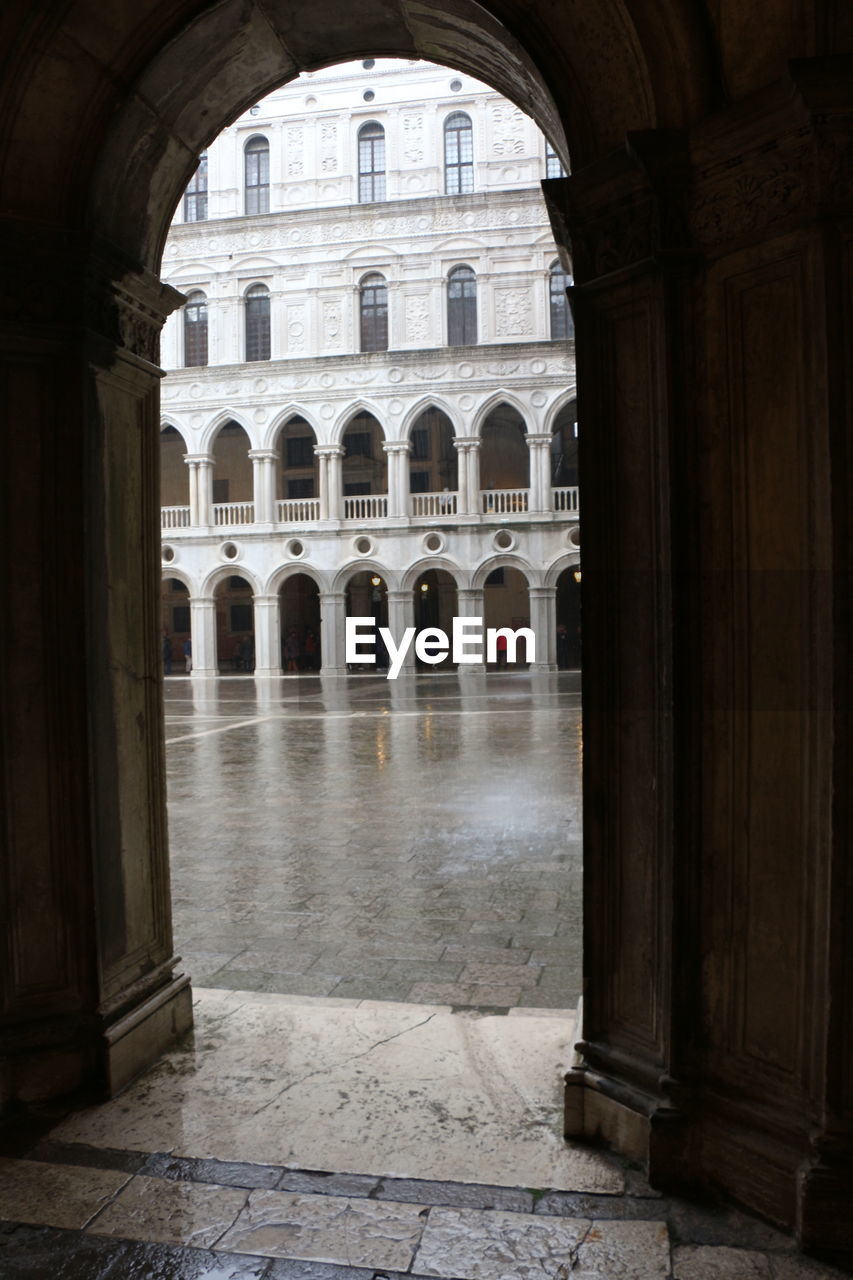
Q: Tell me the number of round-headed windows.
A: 10